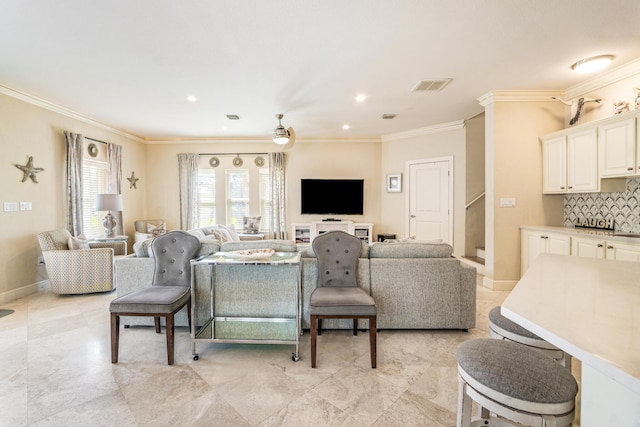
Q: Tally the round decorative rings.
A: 4